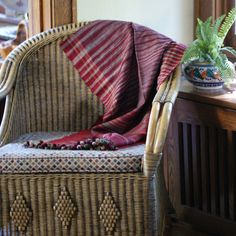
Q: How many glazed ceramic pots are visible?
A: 1